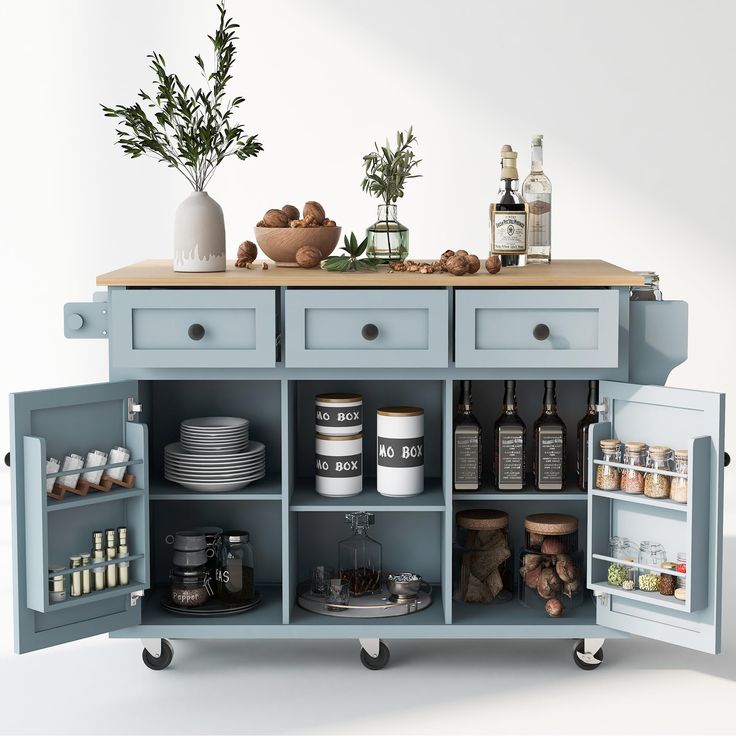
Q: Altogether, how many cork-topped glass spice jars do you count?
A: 4